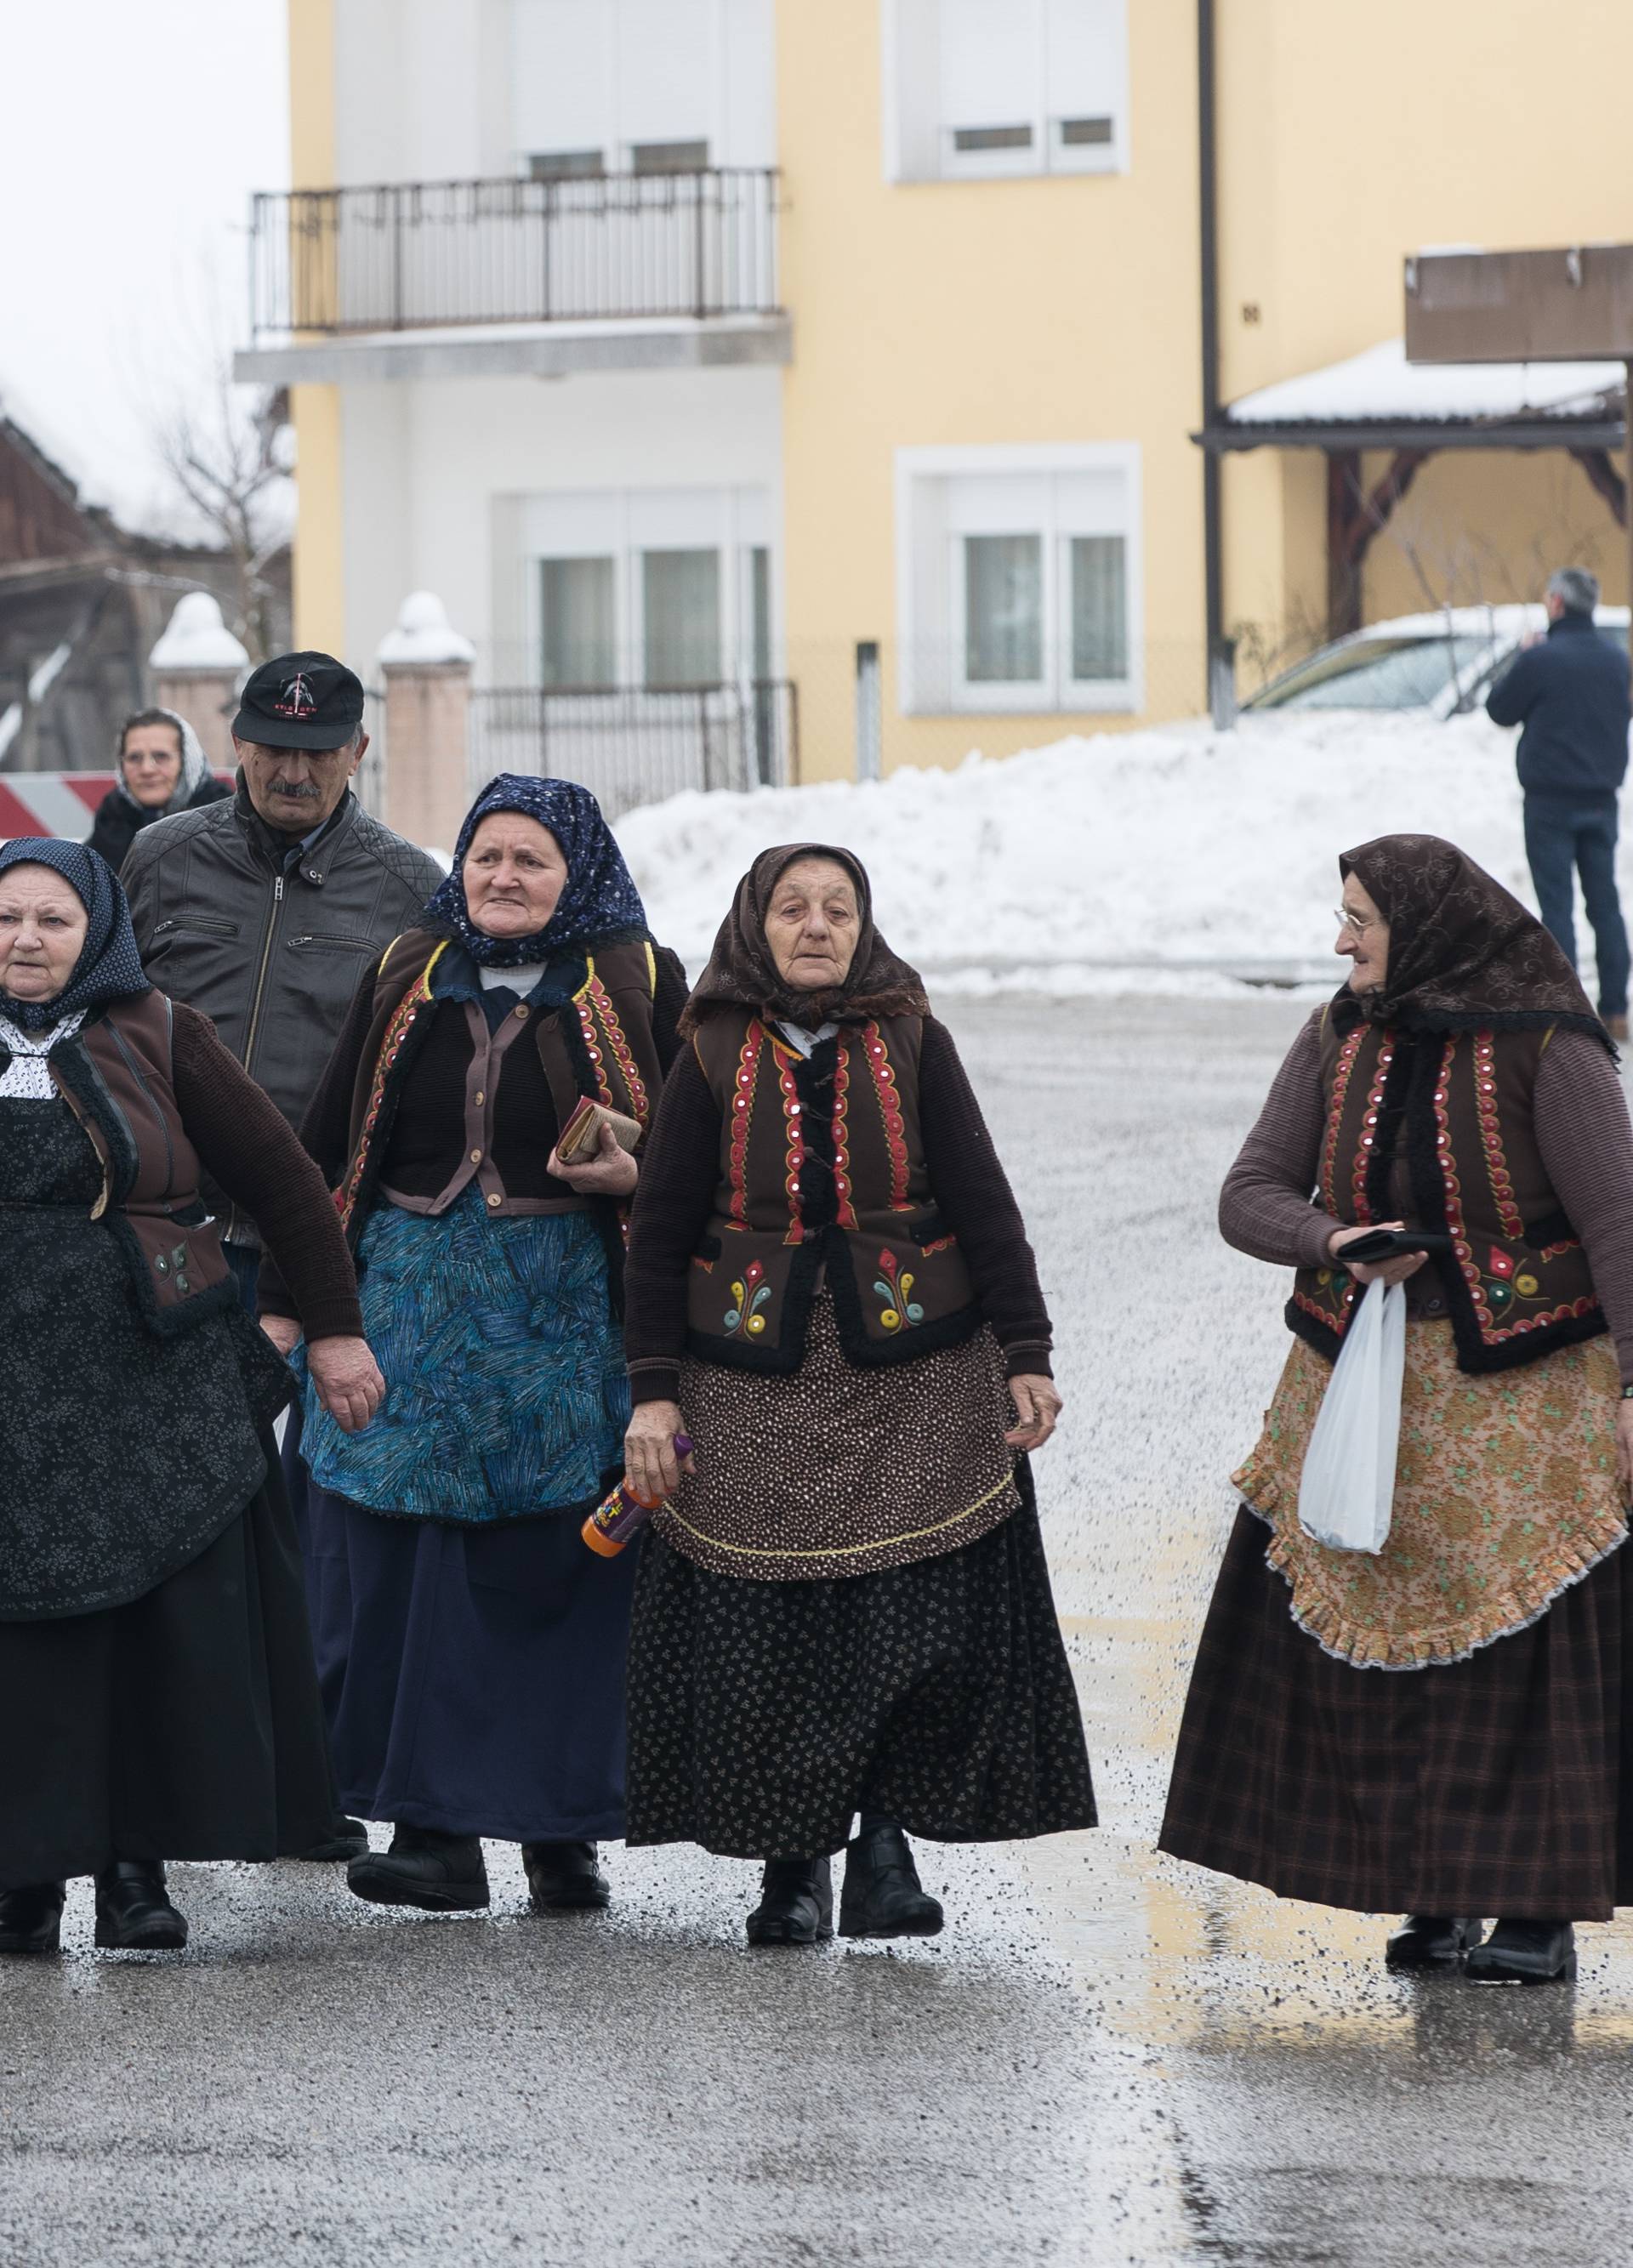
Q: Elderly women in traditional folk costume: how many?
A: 4